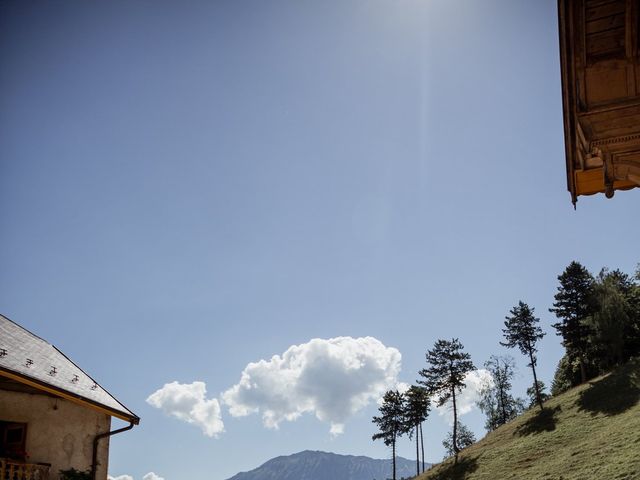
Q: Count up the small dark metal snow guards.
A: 5